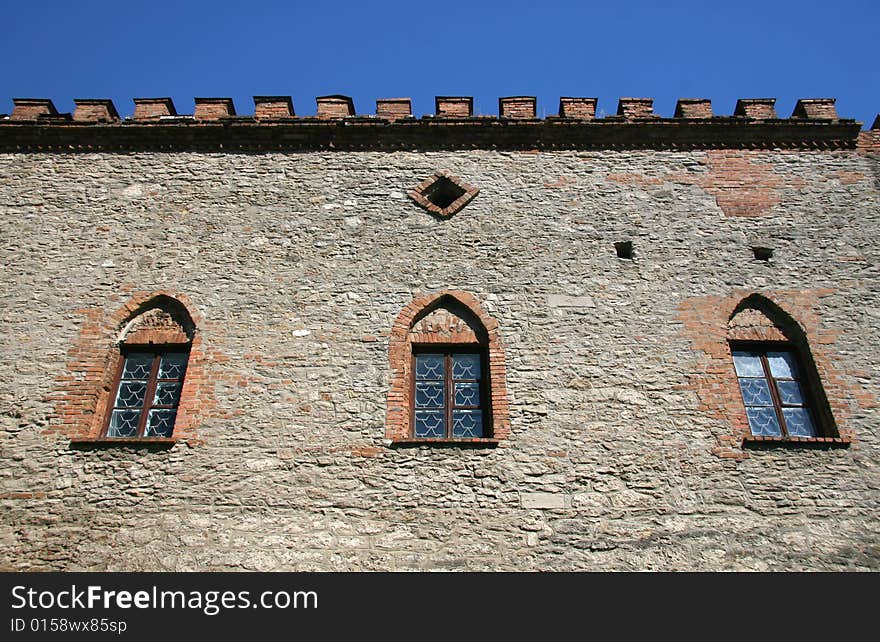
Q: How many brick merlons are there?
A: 14